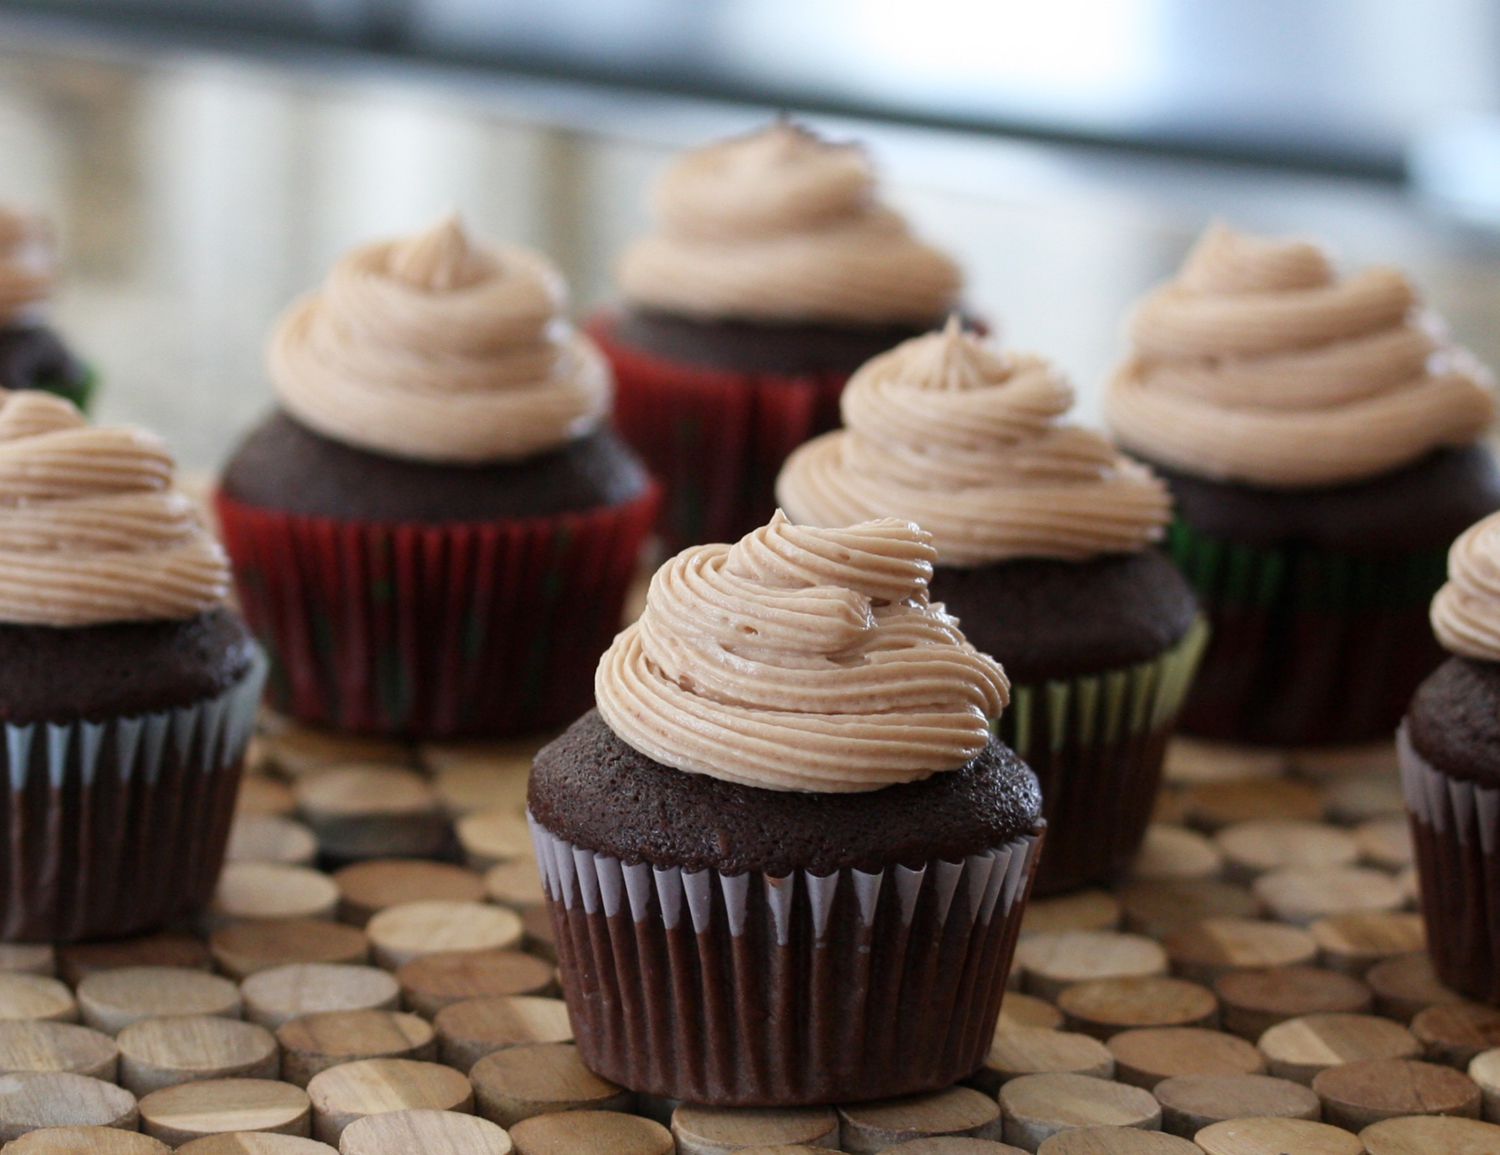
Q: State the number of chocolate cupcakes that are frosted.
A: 8